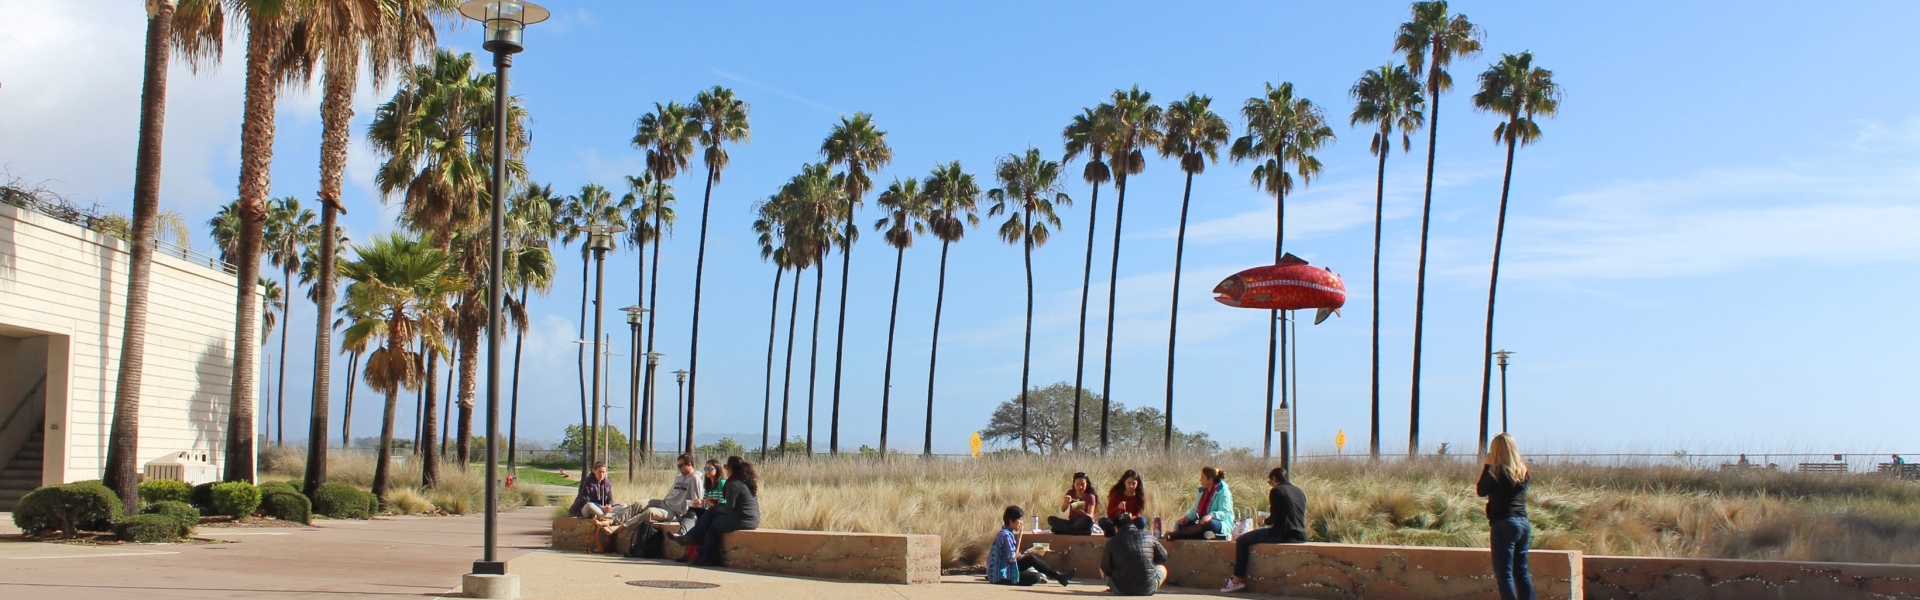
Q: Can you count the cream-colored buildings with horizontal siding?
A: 1